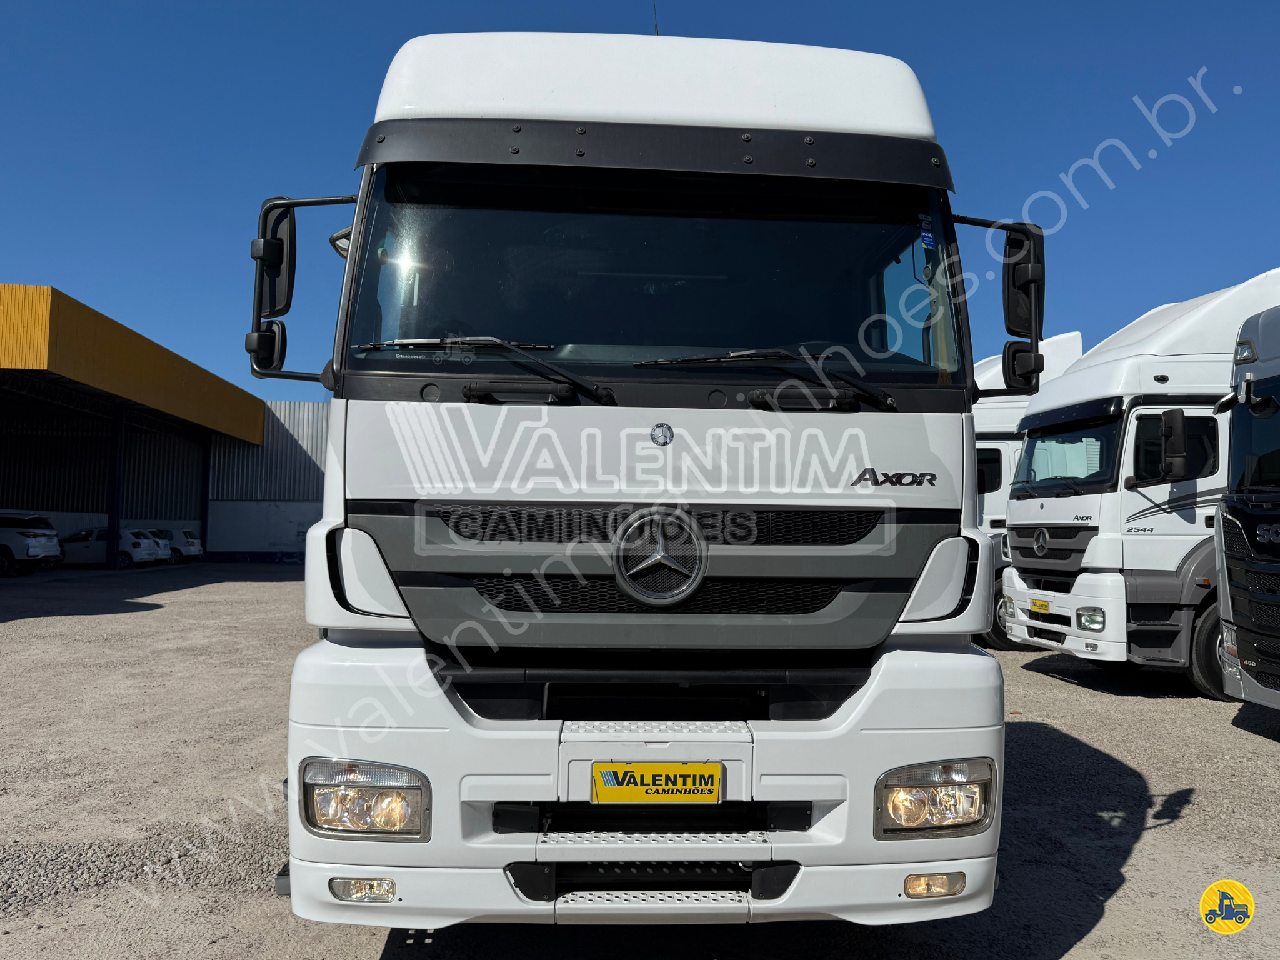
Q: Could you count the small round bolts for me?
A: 10